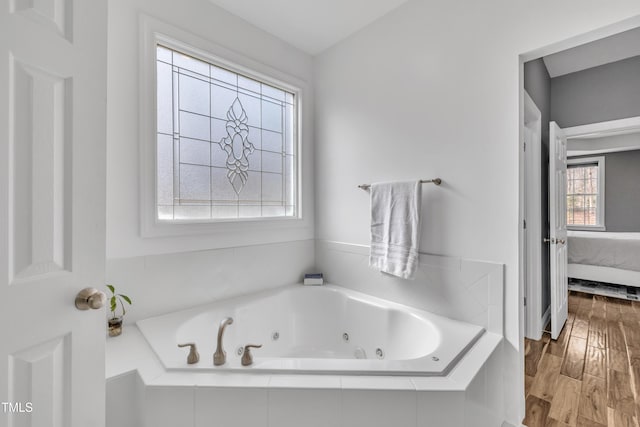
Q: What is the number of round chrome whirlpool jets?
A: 4